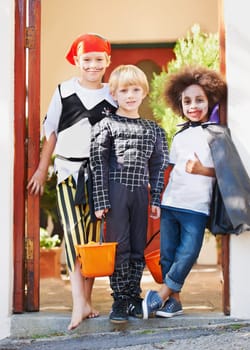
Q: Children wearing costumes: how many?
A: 3